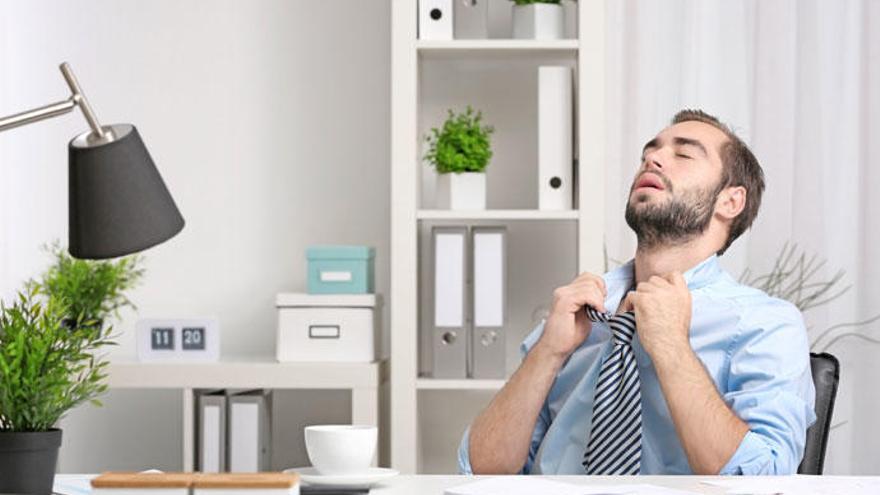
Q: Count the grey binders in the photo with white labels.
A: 4